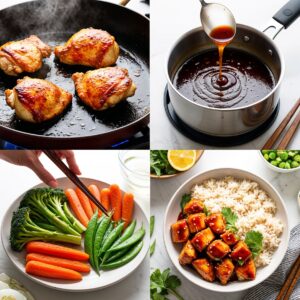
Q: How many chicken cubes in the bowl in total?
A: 12